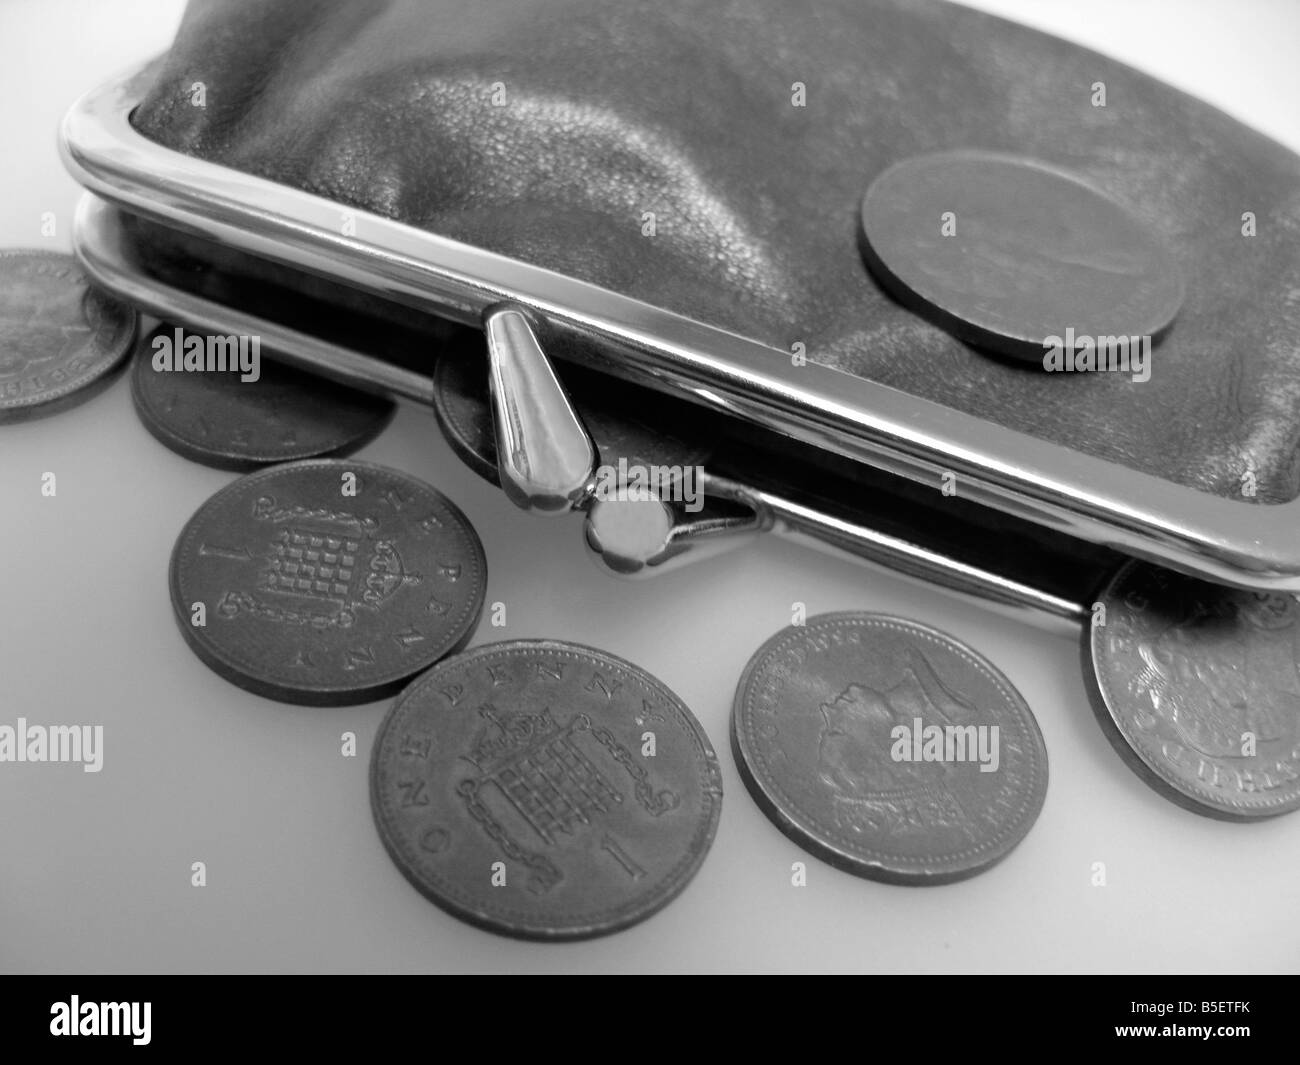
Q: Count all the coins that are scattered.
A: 8